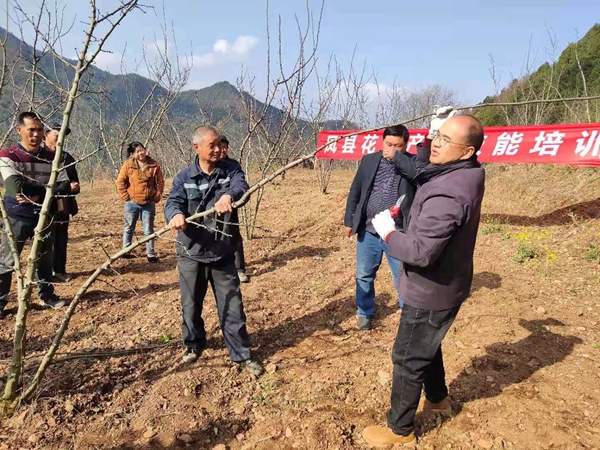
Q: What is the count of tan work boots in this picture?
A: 2